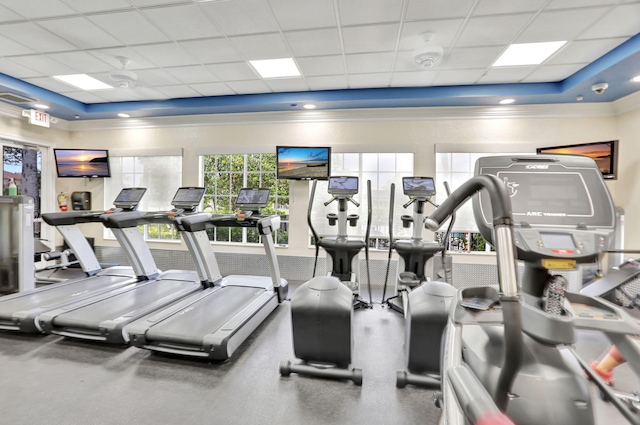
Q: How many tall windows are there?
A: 4